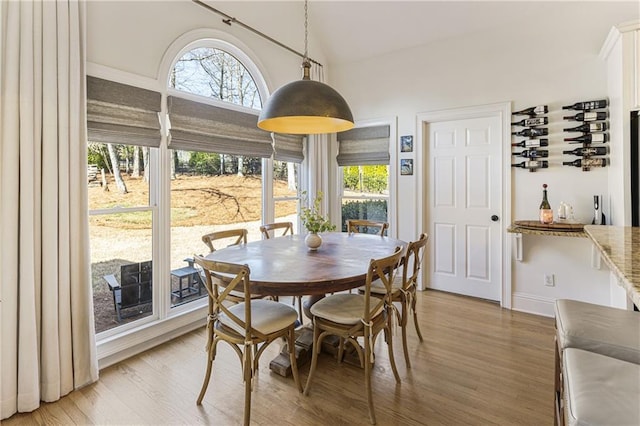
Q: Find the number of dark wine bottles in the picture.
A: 12